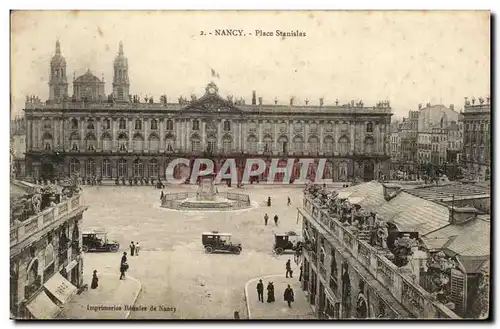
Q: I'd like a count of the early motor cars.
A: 3